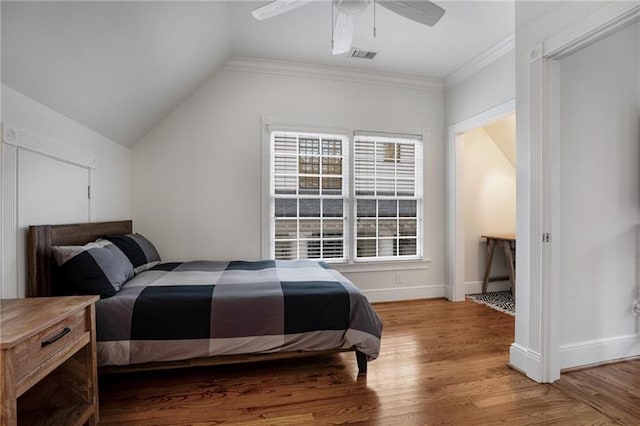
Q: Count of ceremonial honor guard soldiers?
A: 0